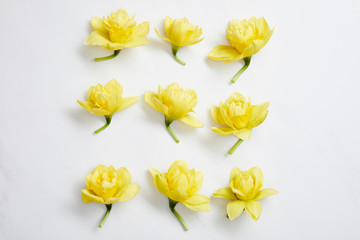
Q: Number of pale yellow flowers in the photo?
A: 9